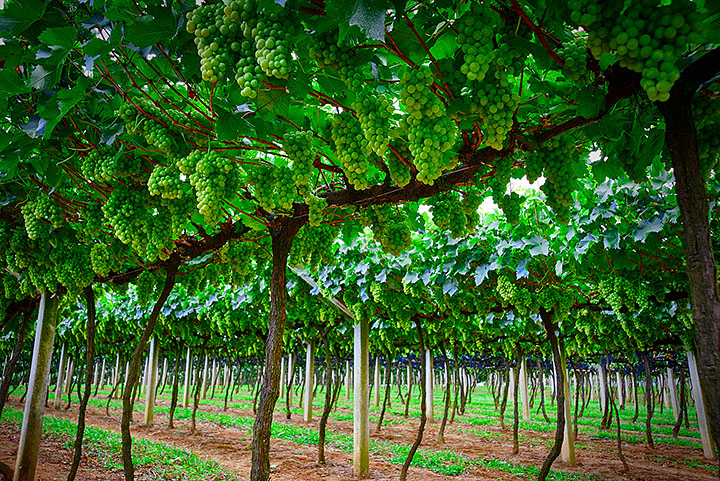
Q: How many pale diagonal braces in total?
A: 1